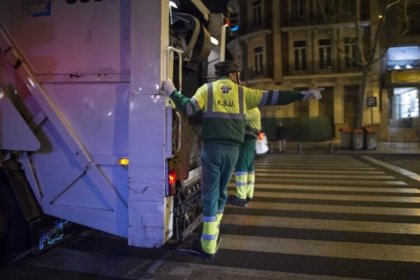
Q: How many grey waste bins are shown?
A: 3